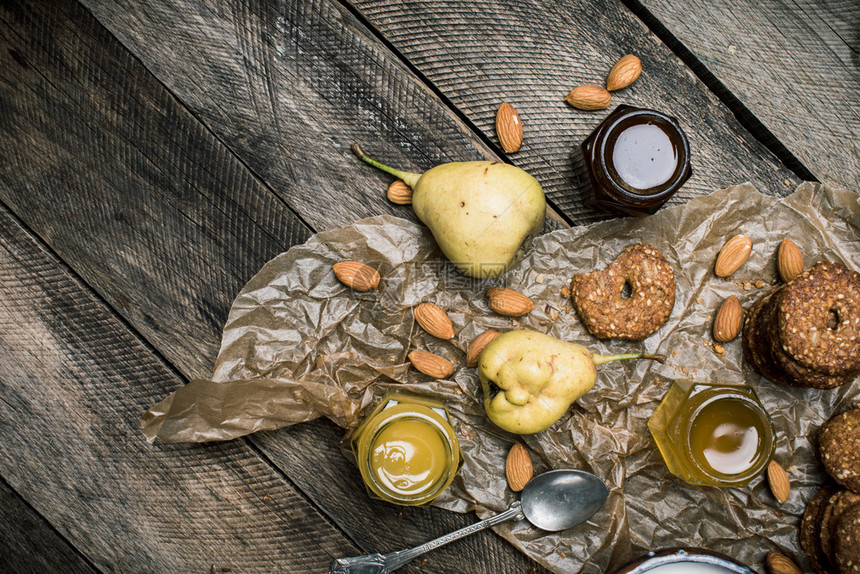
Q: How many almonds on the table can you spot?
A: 15